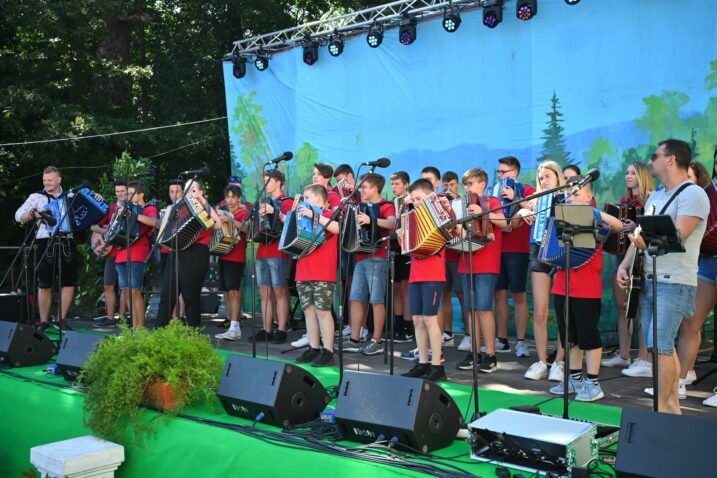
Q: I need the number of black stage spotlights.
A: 10